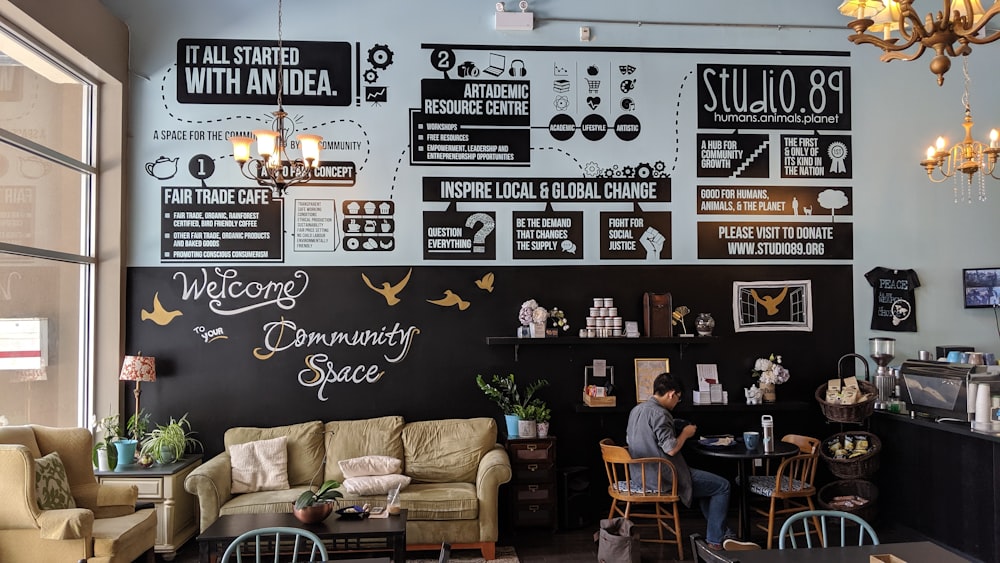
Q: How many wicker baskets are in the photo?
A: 3